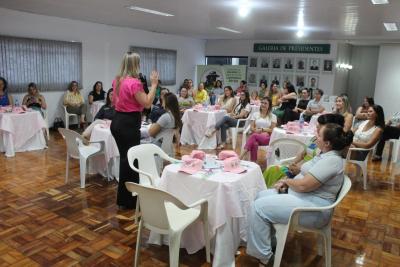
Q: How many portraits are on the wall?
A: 13